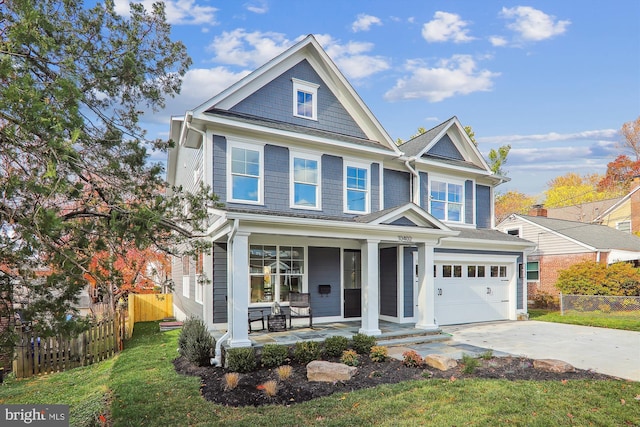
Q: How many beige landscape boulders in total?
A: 3